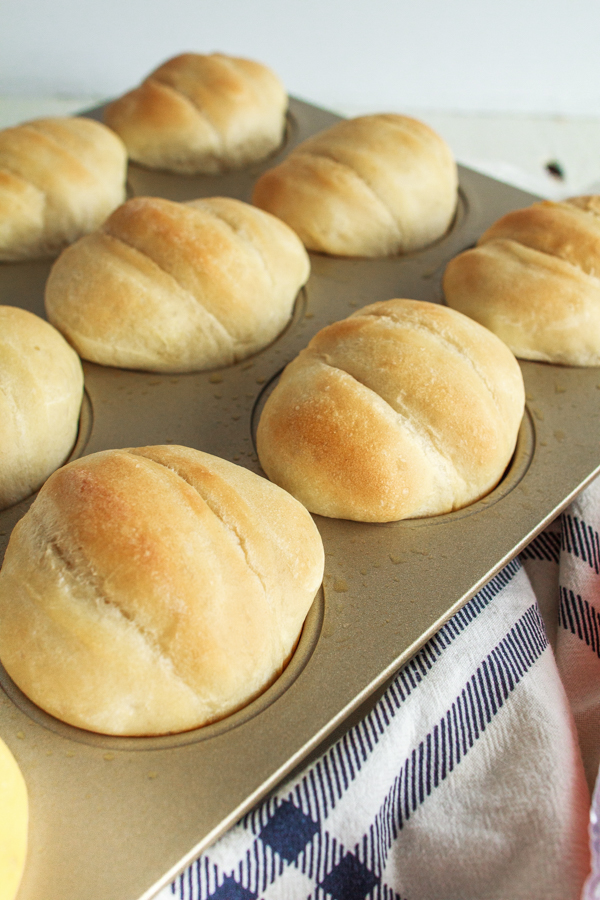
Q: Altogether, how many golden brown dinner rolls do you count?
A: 8